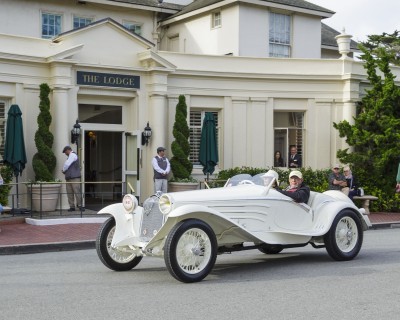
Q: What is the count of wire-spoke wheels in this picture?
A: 3